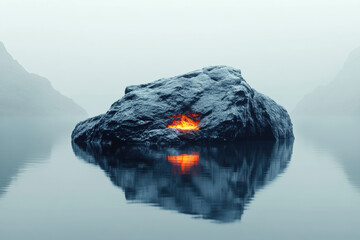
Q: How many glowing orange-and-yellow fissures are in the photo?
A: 1